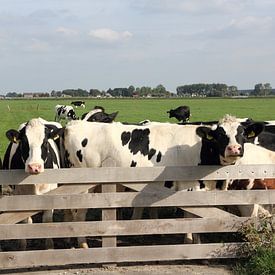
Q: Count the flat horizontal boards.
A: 4